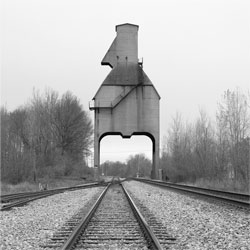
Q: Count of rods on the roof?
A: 2